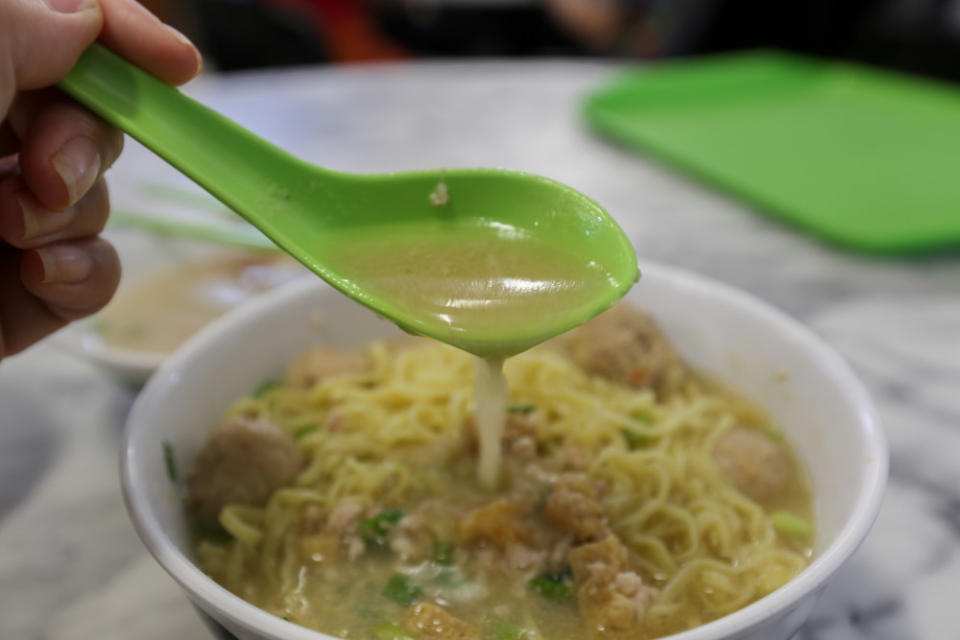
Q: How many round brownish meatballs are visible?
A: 3